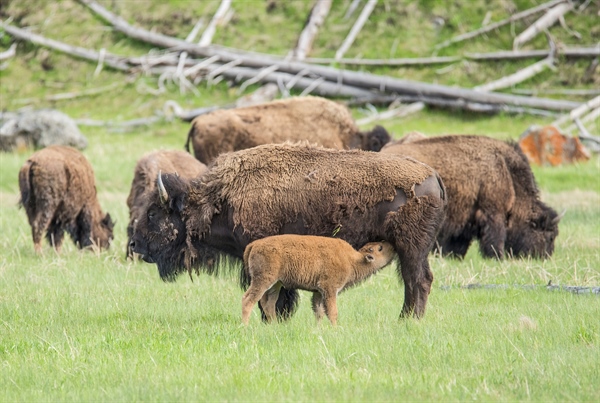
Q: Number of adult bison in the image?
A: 5